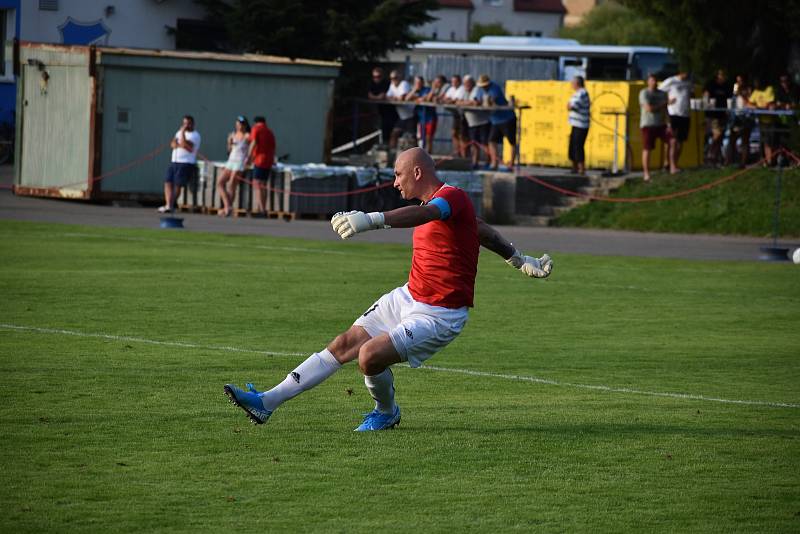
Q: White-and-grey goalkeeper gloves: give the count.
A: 2